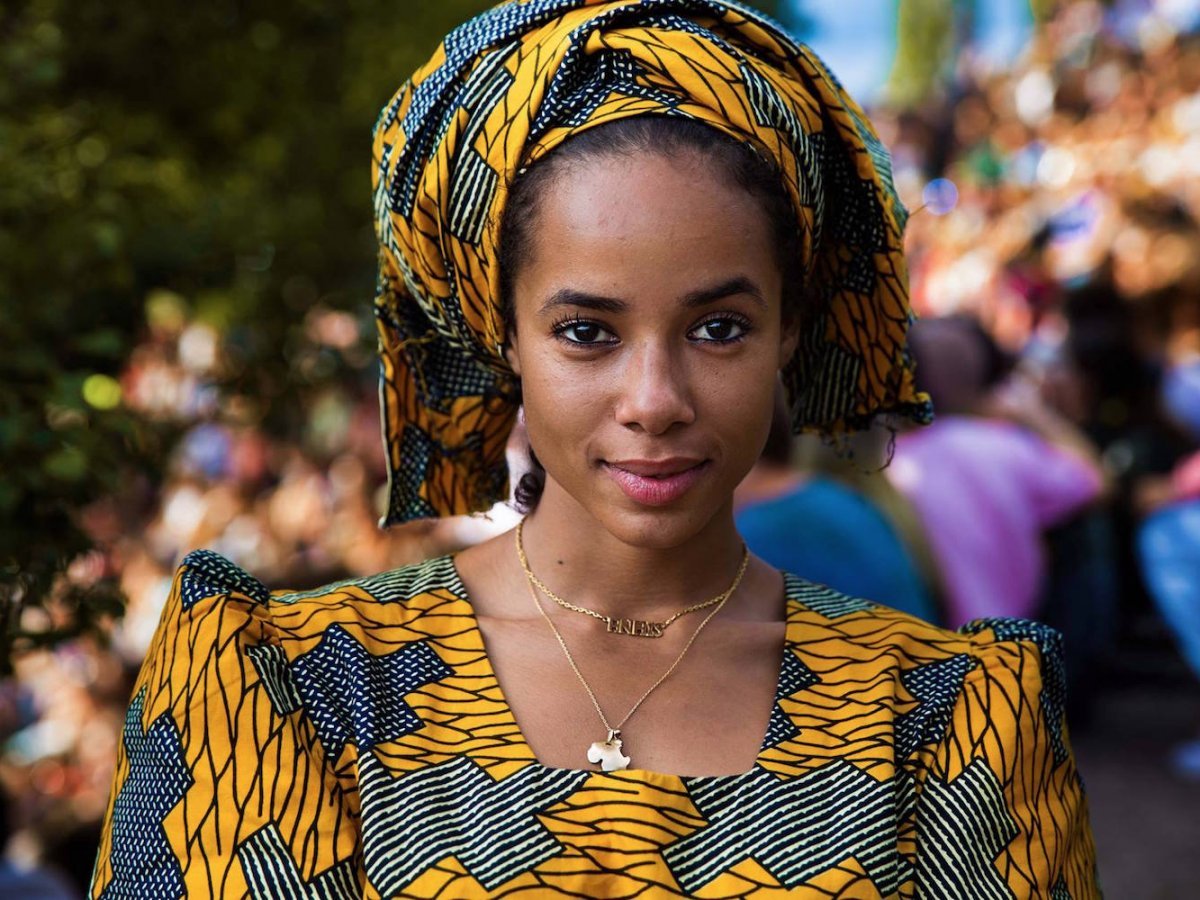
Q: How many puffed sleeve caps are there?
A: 2